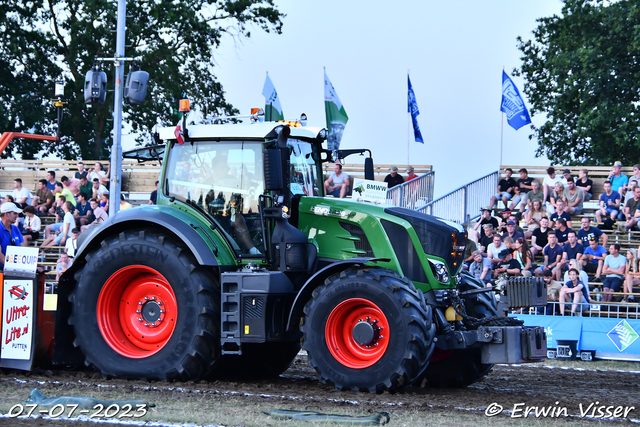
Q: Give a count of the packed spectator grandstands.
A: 2